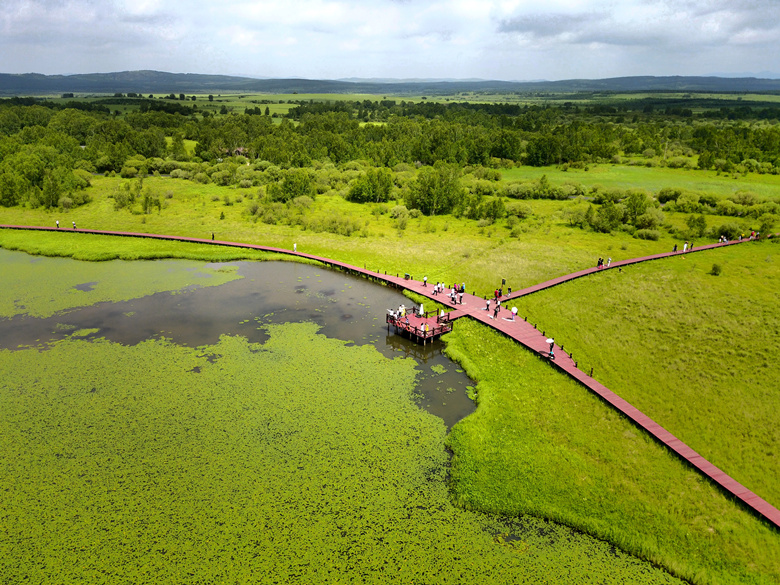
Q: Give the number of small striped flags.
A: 0